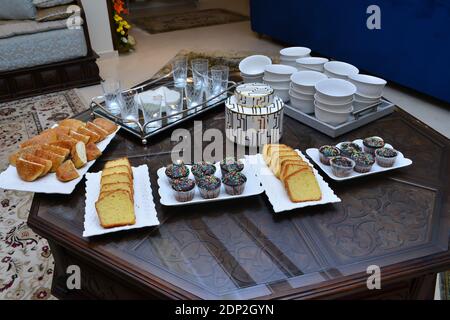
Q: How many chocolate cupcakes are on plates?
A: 12